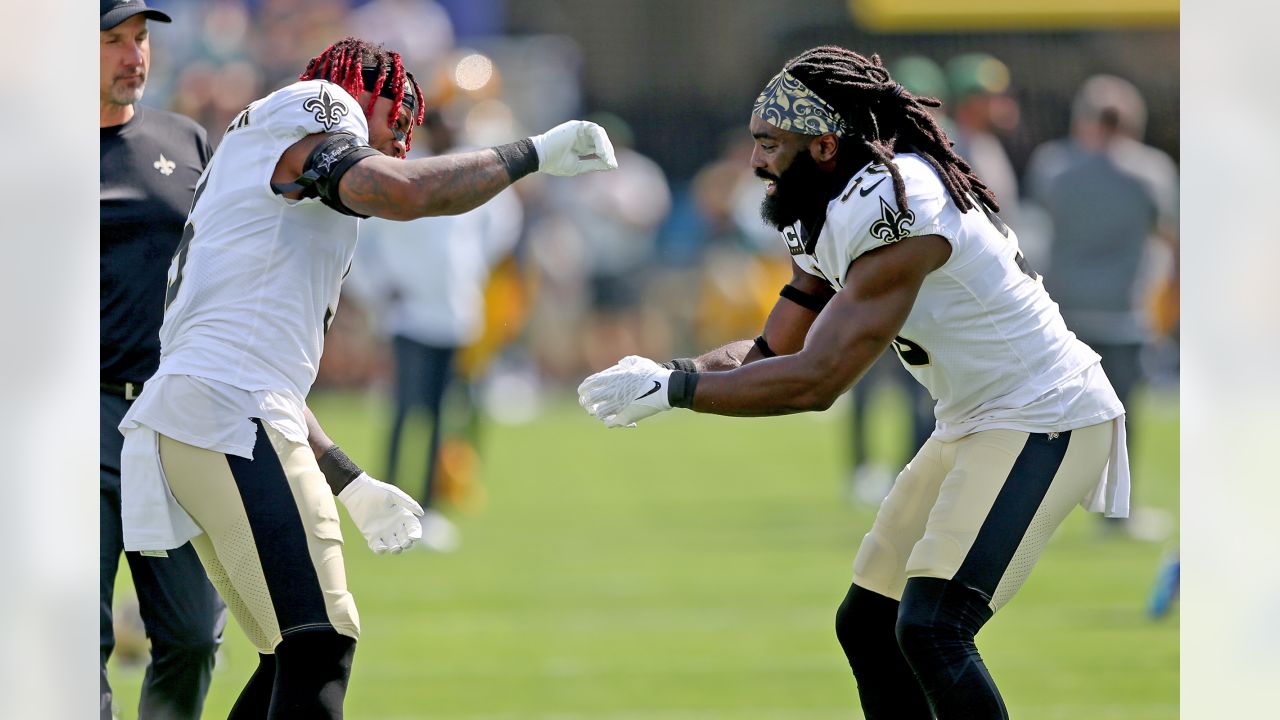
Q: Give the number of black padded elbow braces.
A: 1